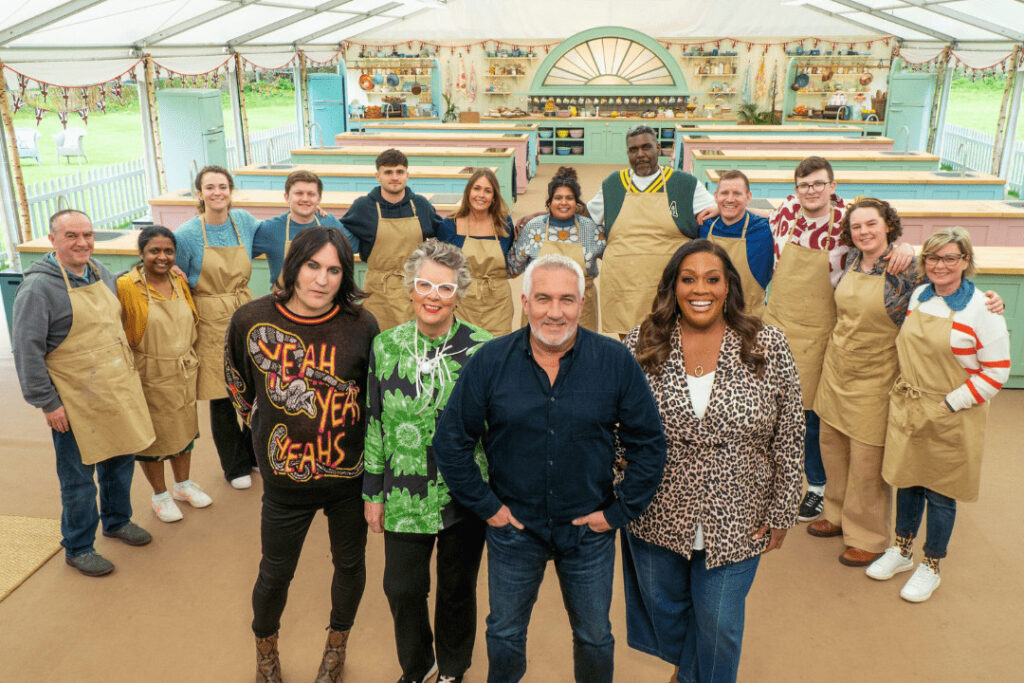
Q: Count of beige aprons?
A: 12